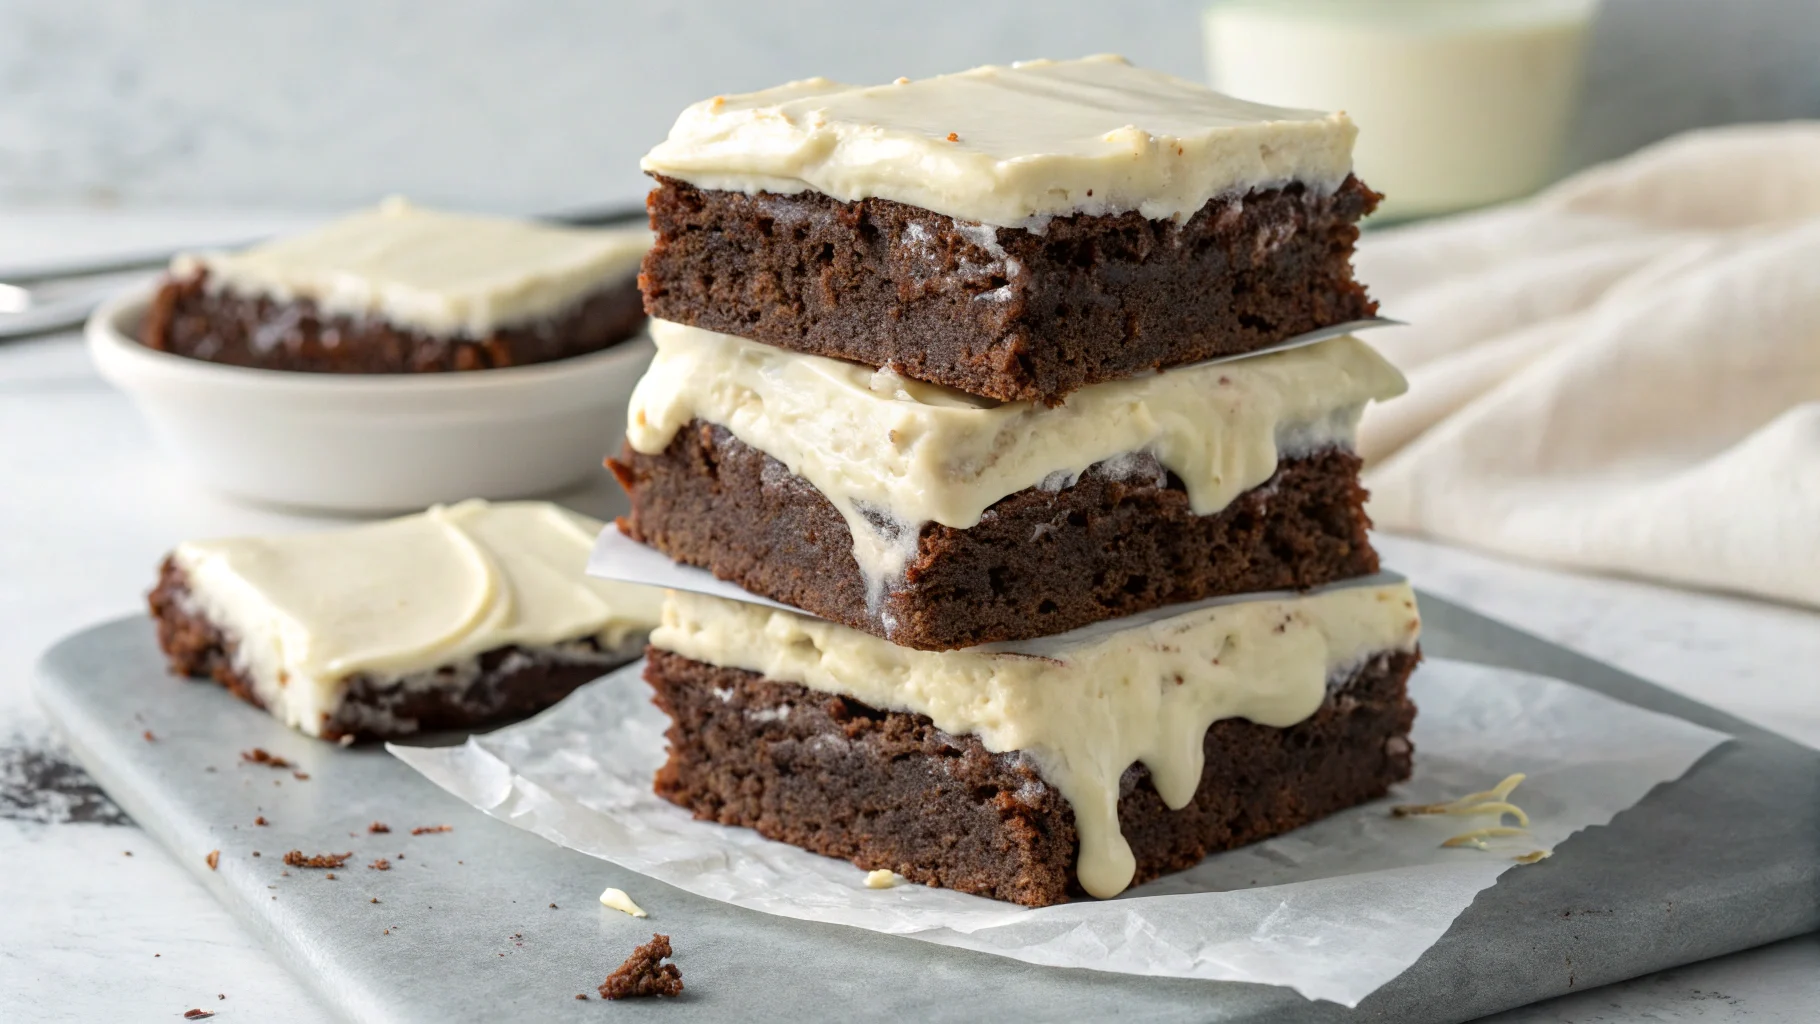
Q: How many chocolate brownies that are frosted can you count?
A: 5